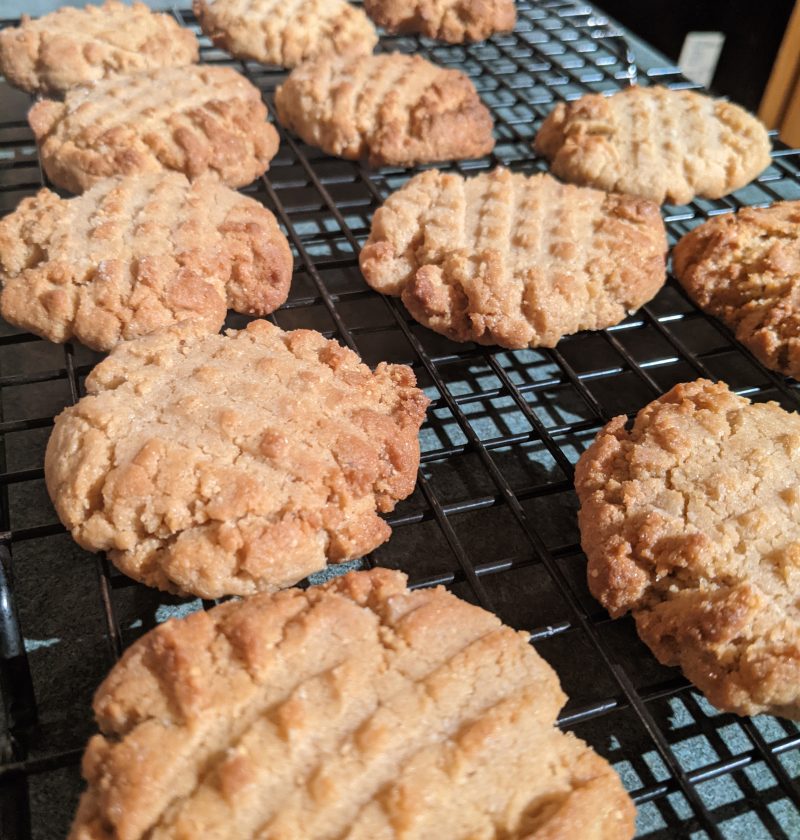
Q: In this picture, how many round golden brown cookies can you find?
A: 12